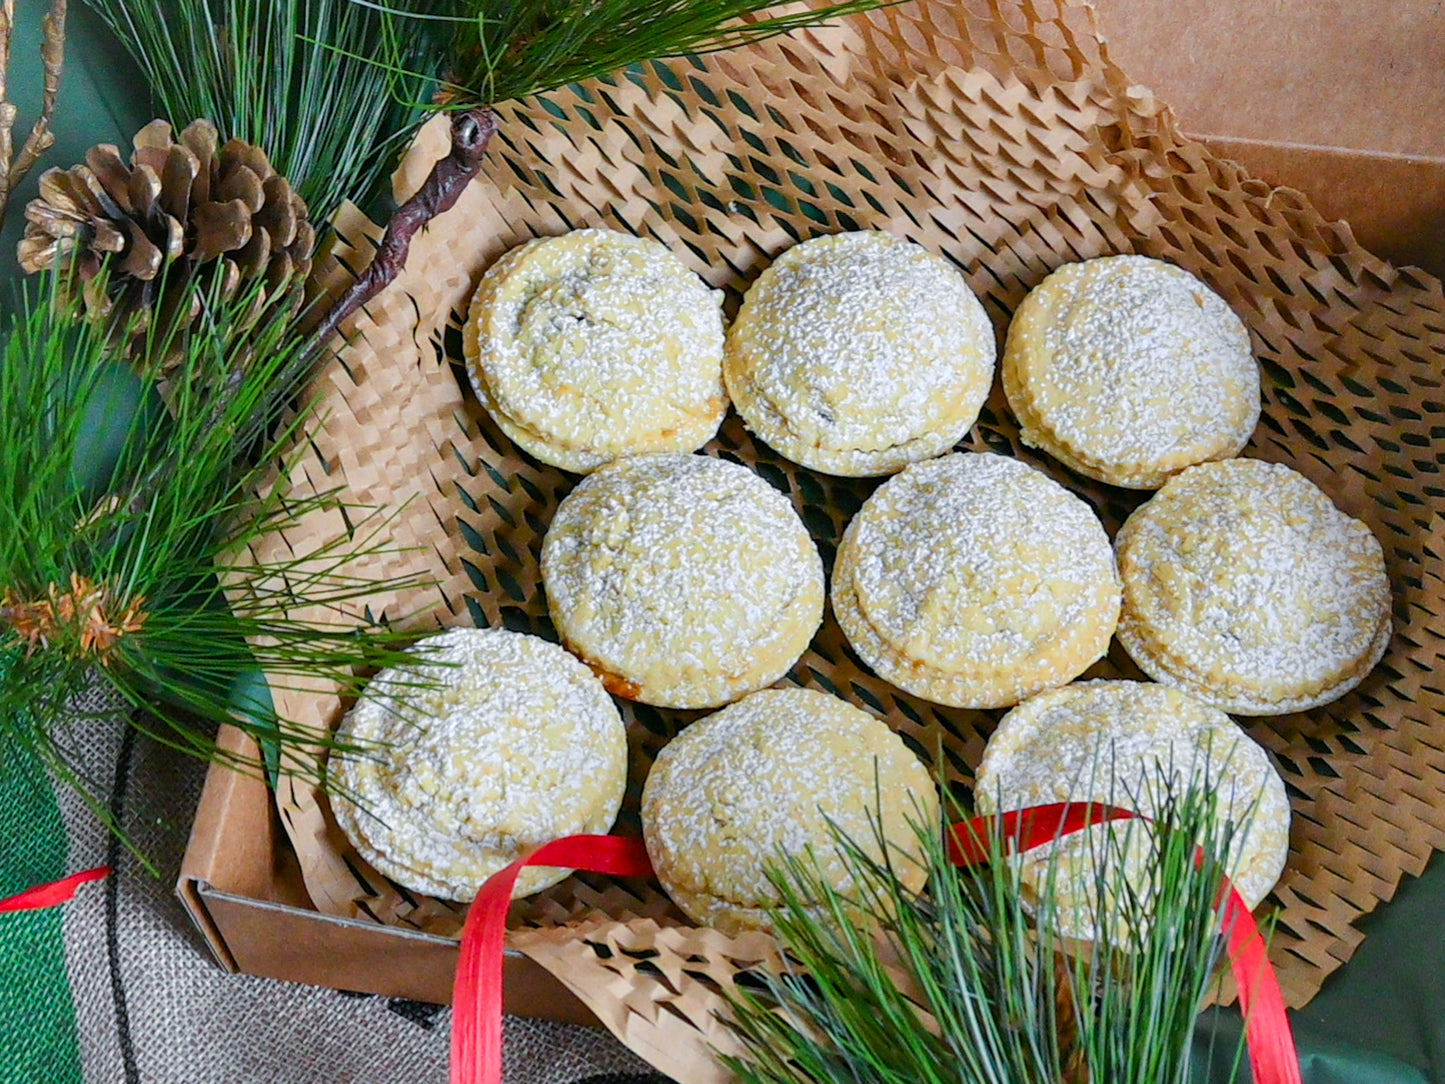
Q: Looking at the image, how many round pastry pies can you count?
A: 9